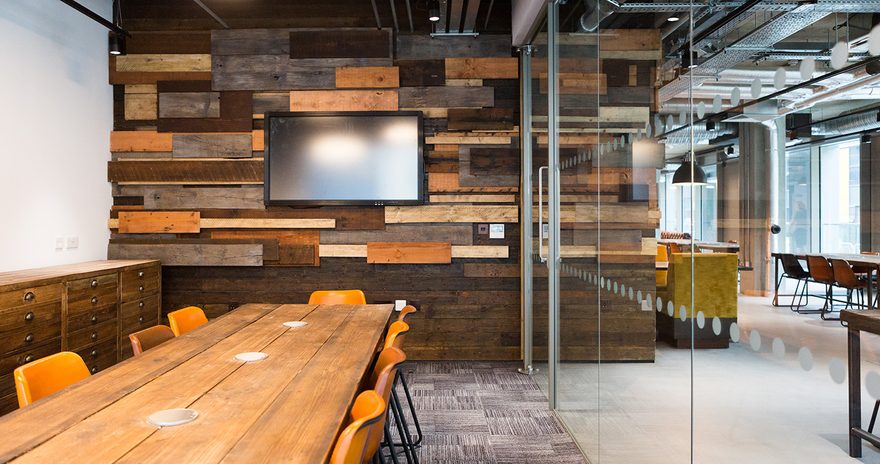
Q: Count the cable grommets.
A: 3